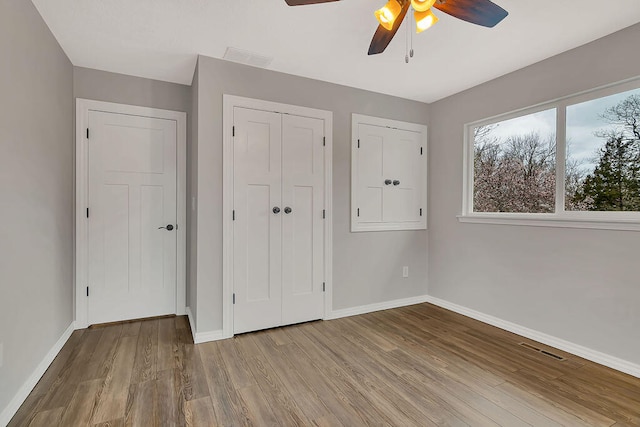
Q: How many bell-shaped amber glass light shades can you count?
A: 3